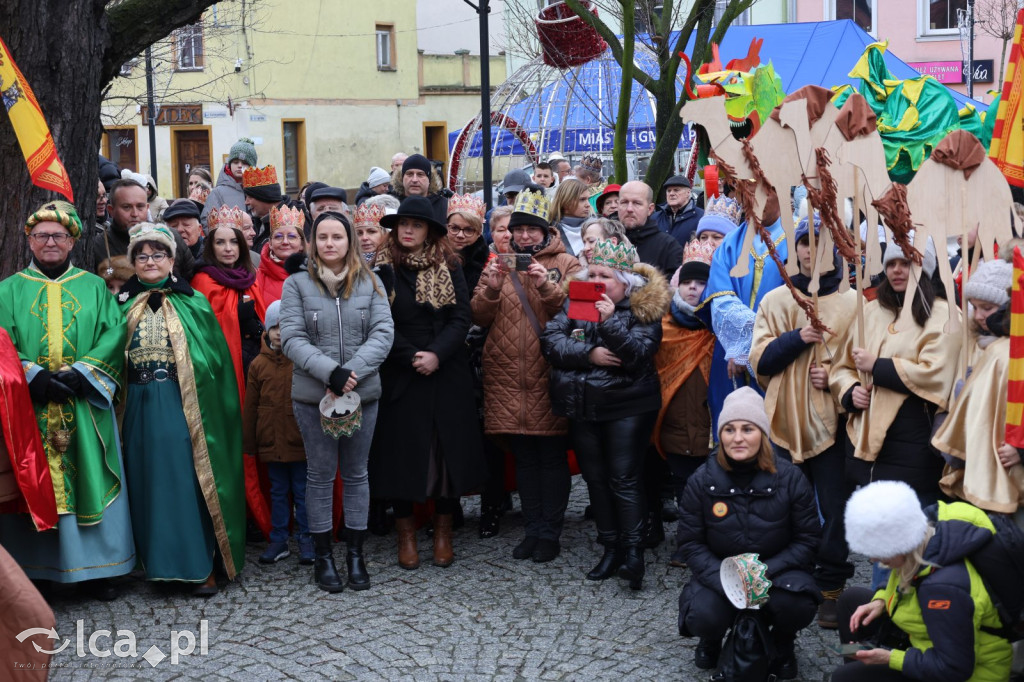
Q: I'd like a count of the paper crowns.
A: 13